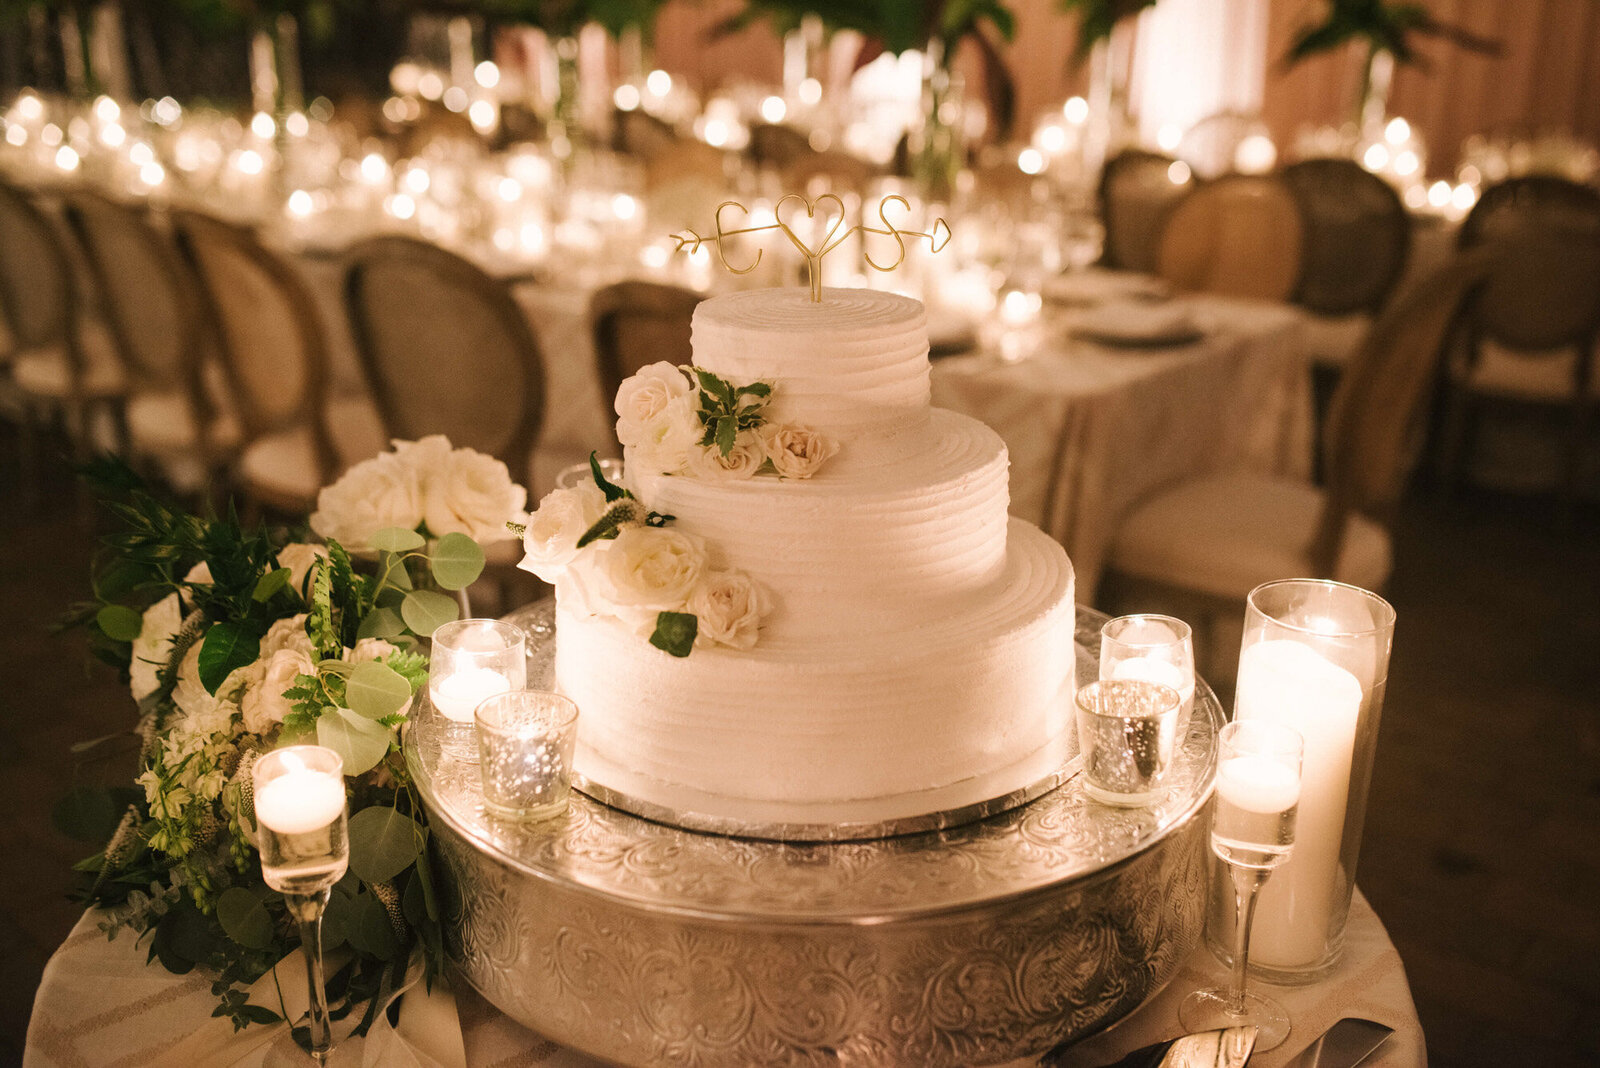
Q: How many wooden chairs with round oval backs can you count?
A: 10